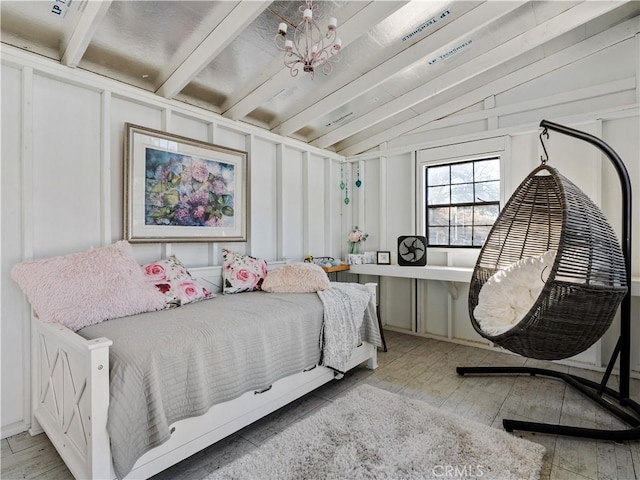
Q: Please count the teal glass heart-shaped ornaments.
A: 3